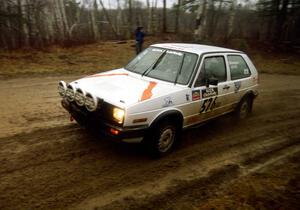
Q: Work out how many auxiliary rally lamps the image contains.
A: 4